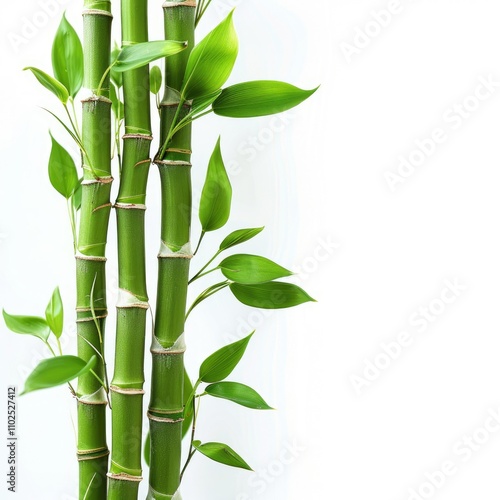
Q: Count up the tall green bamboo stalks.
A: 3